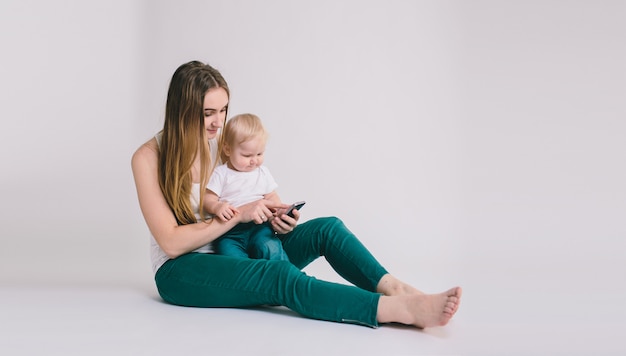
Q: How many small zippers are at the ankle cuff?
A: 1